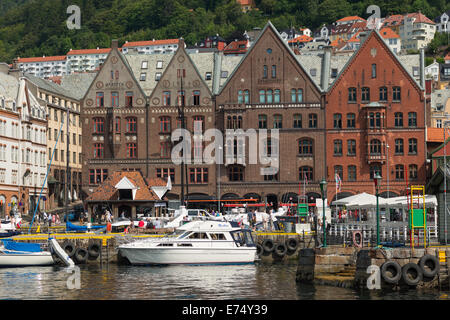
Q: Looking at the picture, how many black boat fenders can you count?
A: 10